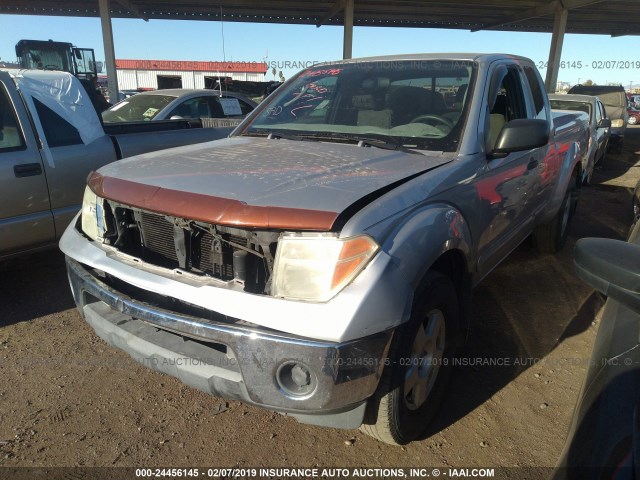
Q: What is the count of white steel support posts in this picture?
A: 3